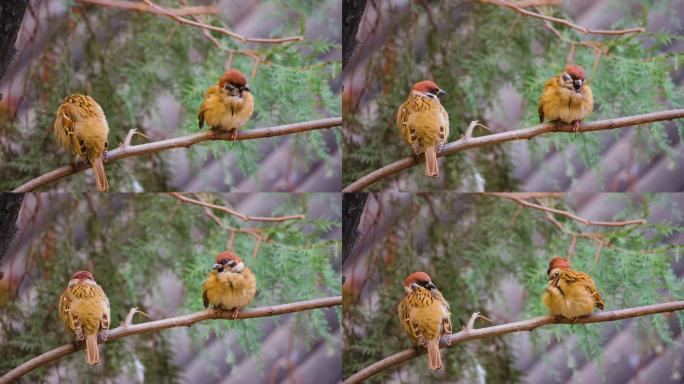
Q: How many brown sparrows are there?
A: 8